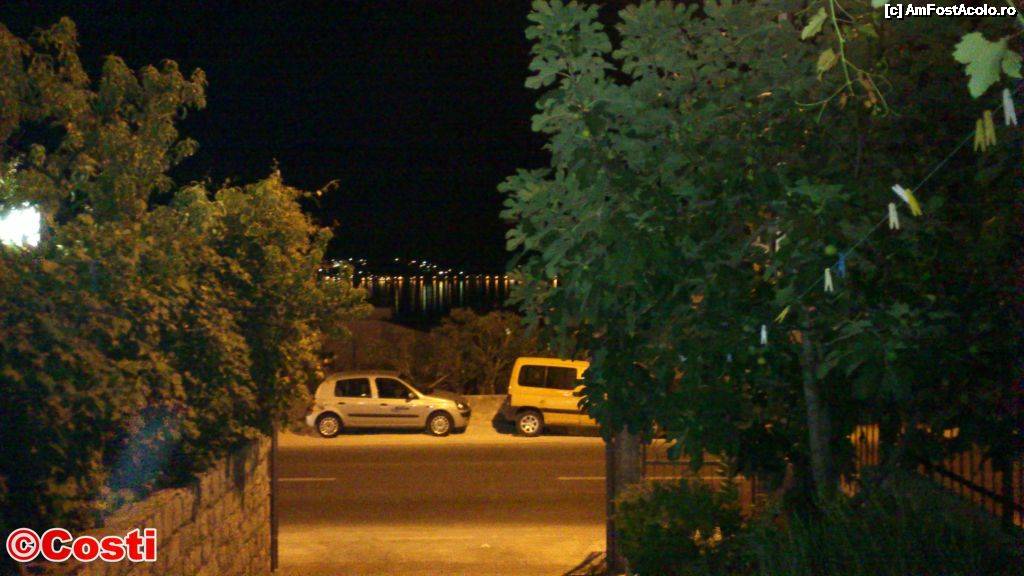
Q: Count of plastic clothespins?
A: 10